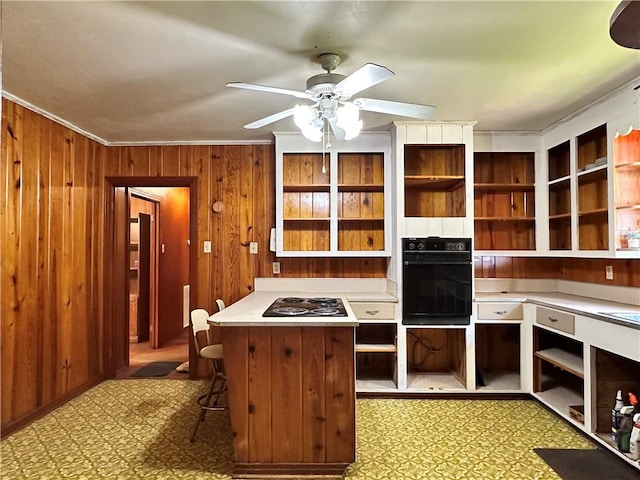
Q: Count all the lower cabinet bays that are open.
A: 5